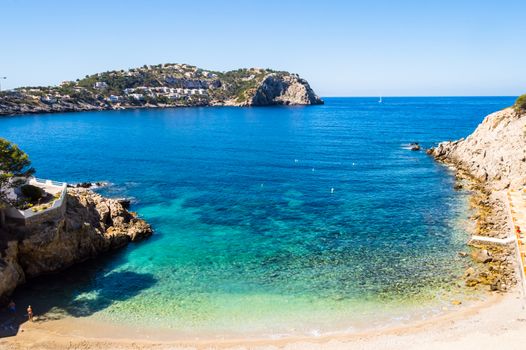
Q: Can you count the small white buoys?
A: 5